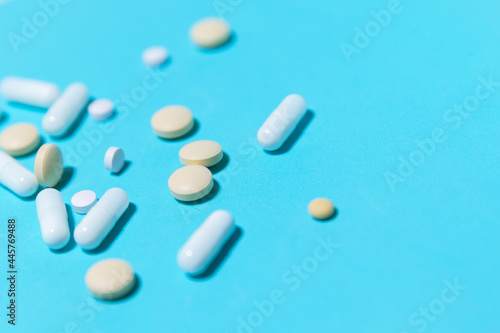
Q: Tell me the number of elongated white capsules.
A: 7